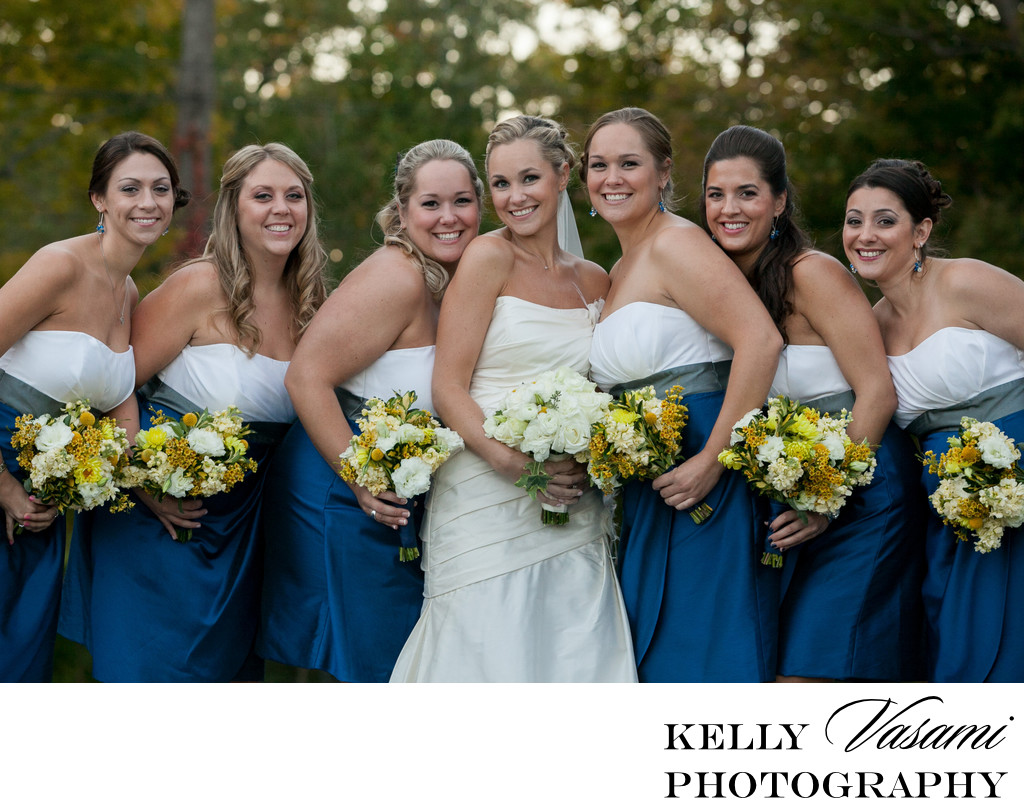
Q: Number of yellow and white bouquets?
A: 6